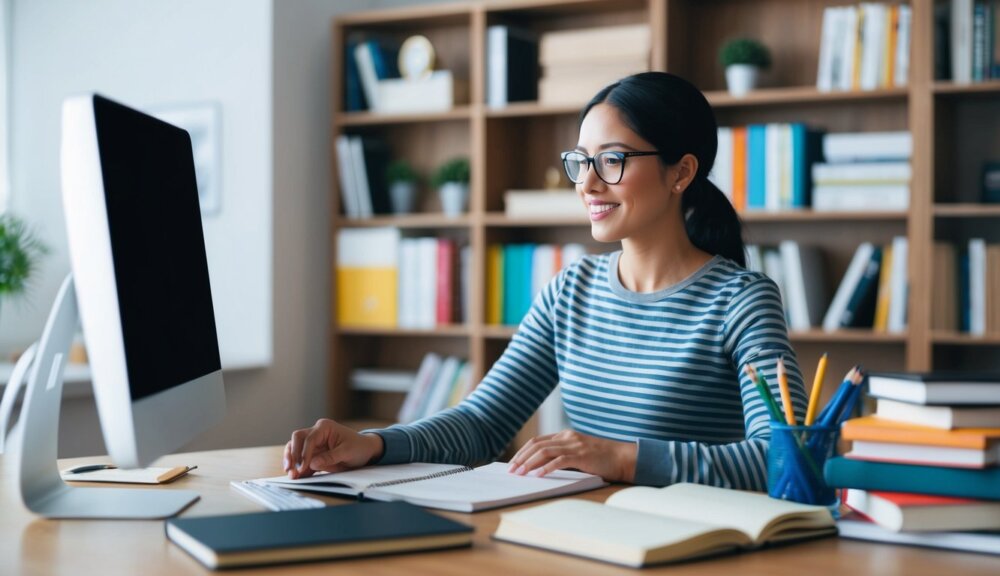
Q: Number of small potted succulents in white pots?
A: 3